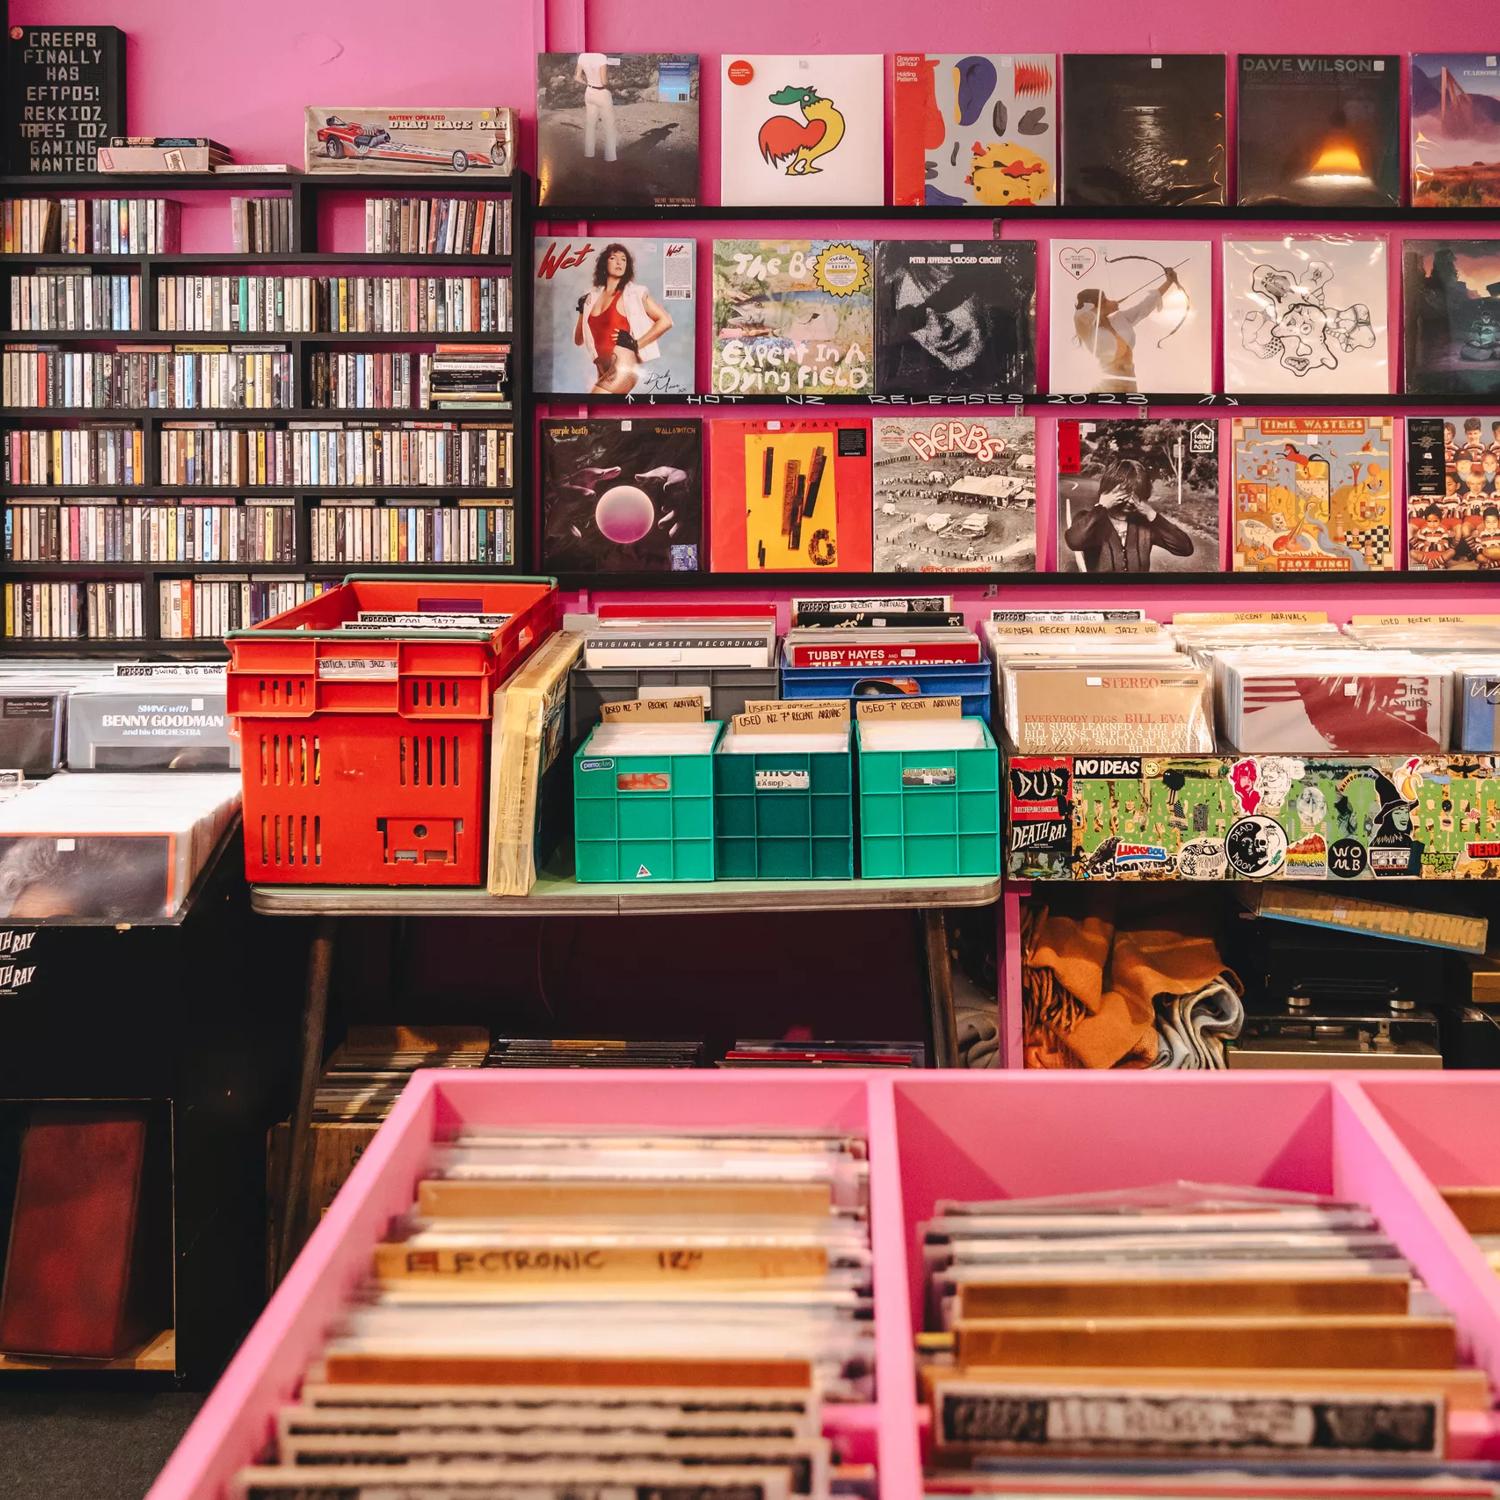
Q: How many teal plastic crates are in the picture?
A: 3